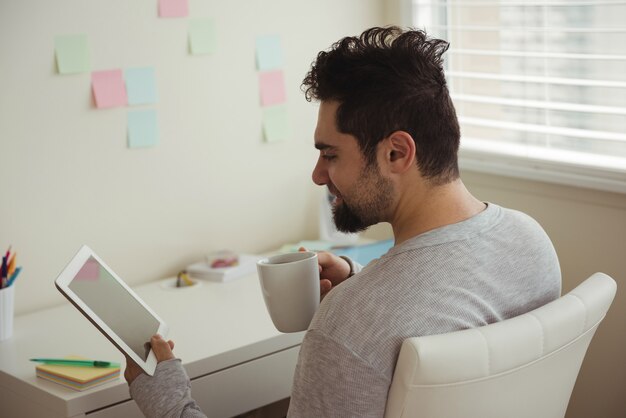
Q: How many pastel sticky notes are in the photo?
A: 9